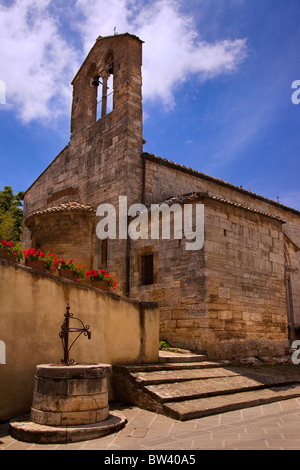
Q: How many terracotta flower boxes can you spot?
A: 4